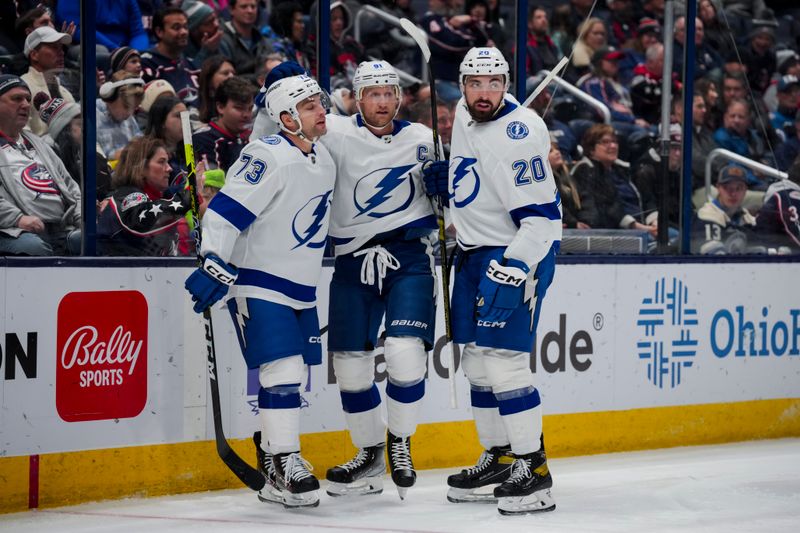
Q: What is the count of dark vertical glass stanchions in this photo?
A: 4